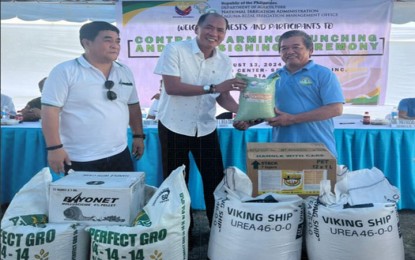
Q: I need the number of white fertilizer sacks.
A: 4